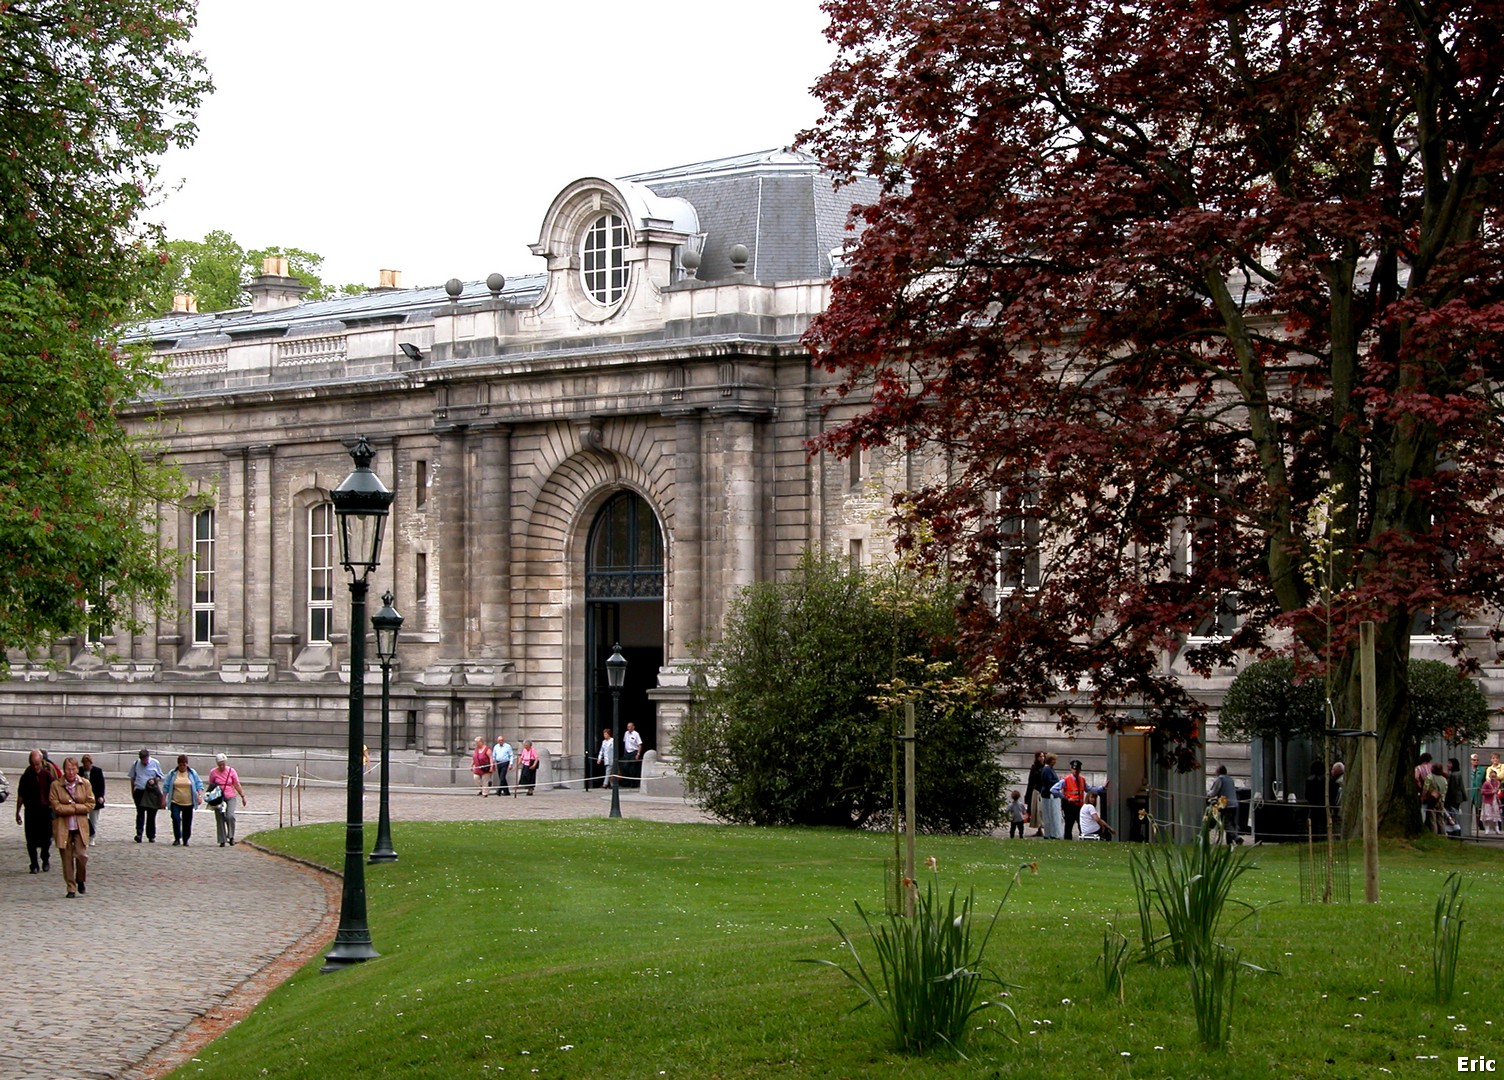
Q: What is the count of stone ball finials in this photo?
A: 4